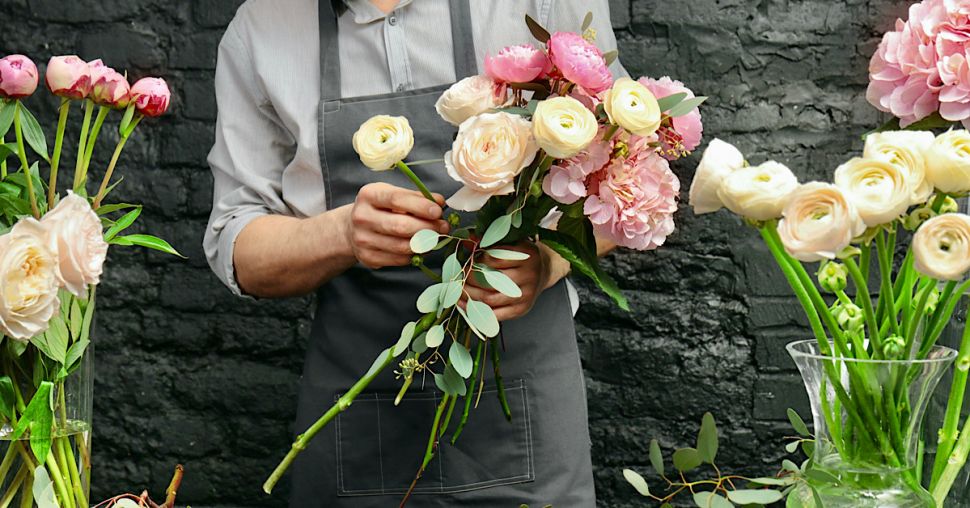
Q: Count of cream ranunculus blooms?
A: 10